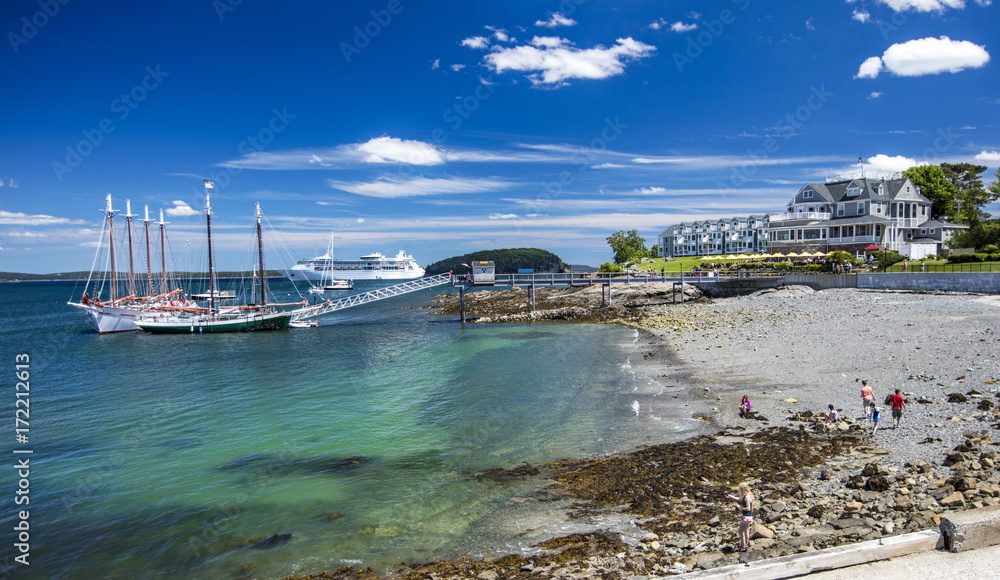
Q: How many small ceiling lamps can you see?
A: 0